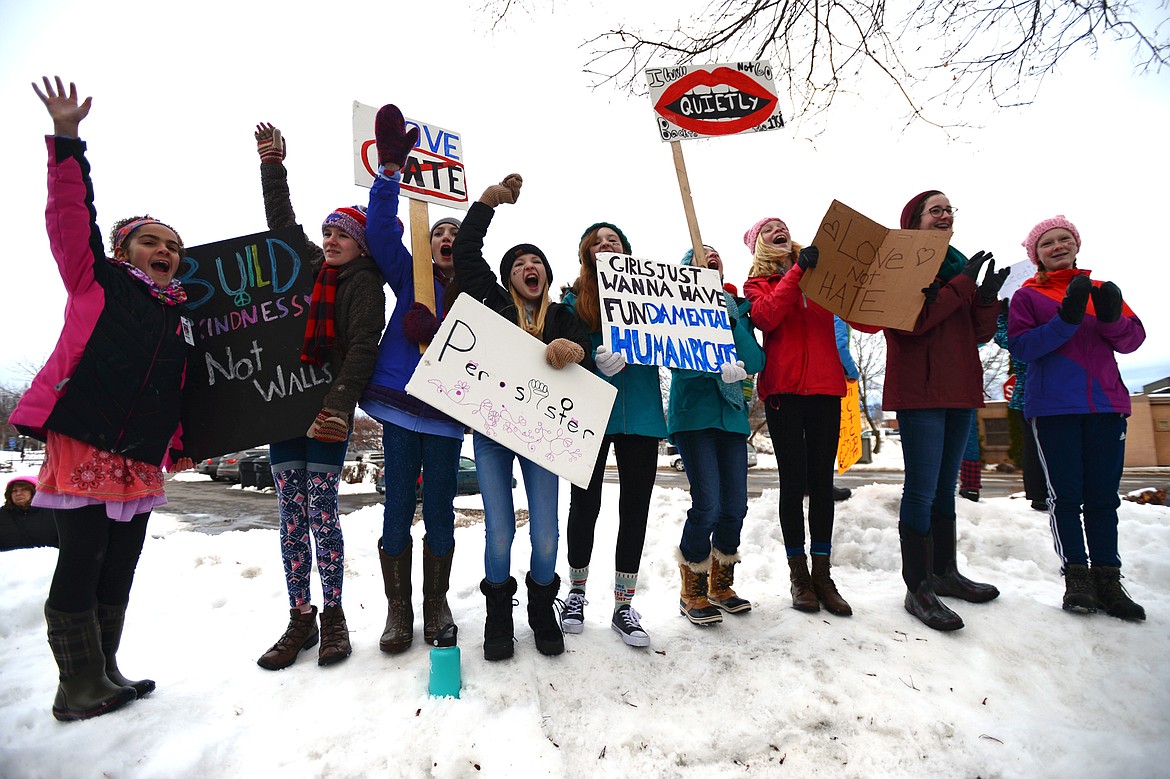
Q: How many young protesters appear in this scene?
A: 9